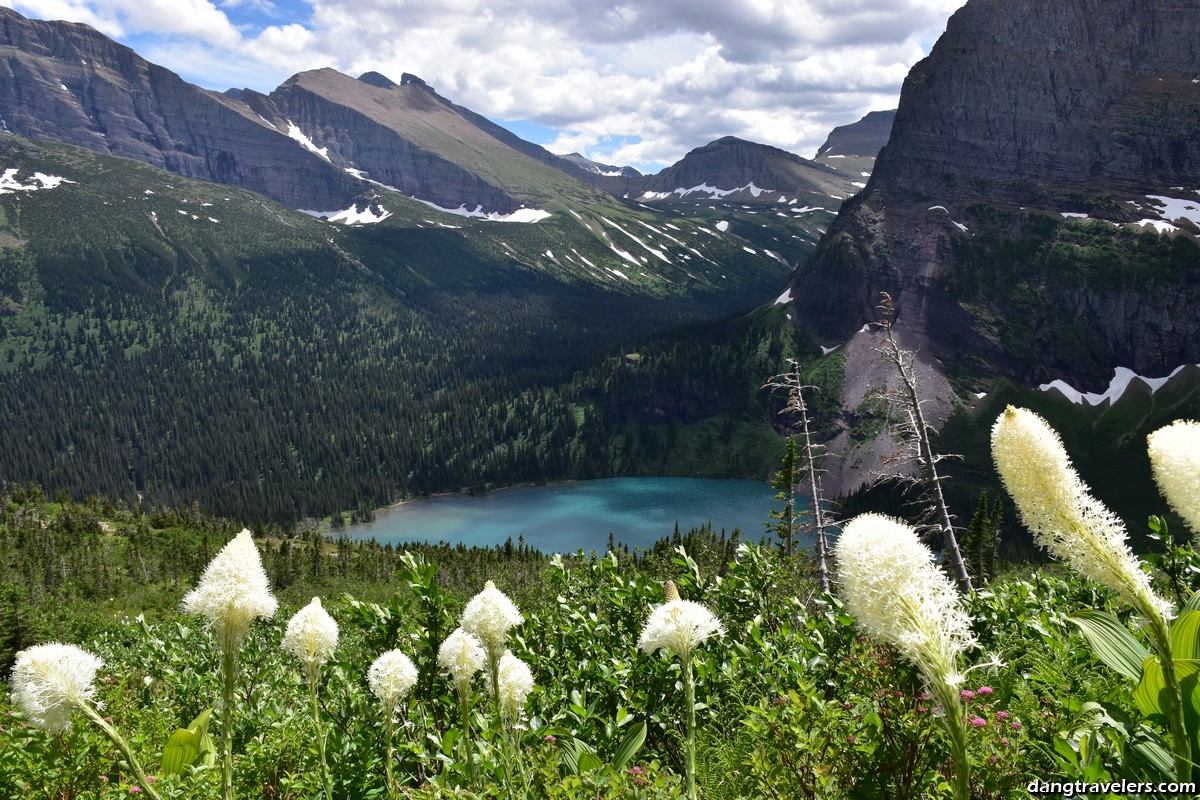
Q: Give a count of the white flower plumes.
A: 11